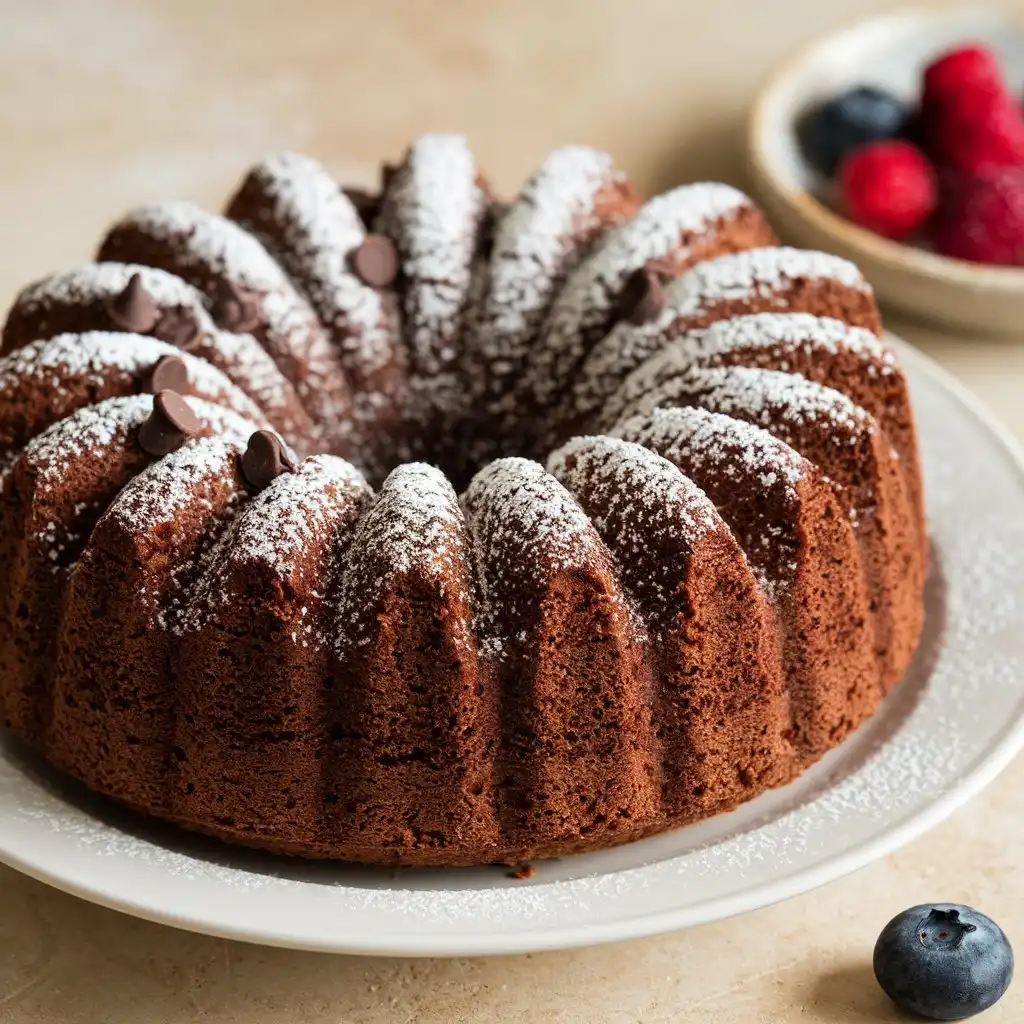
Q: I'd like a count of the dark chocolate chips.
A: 8